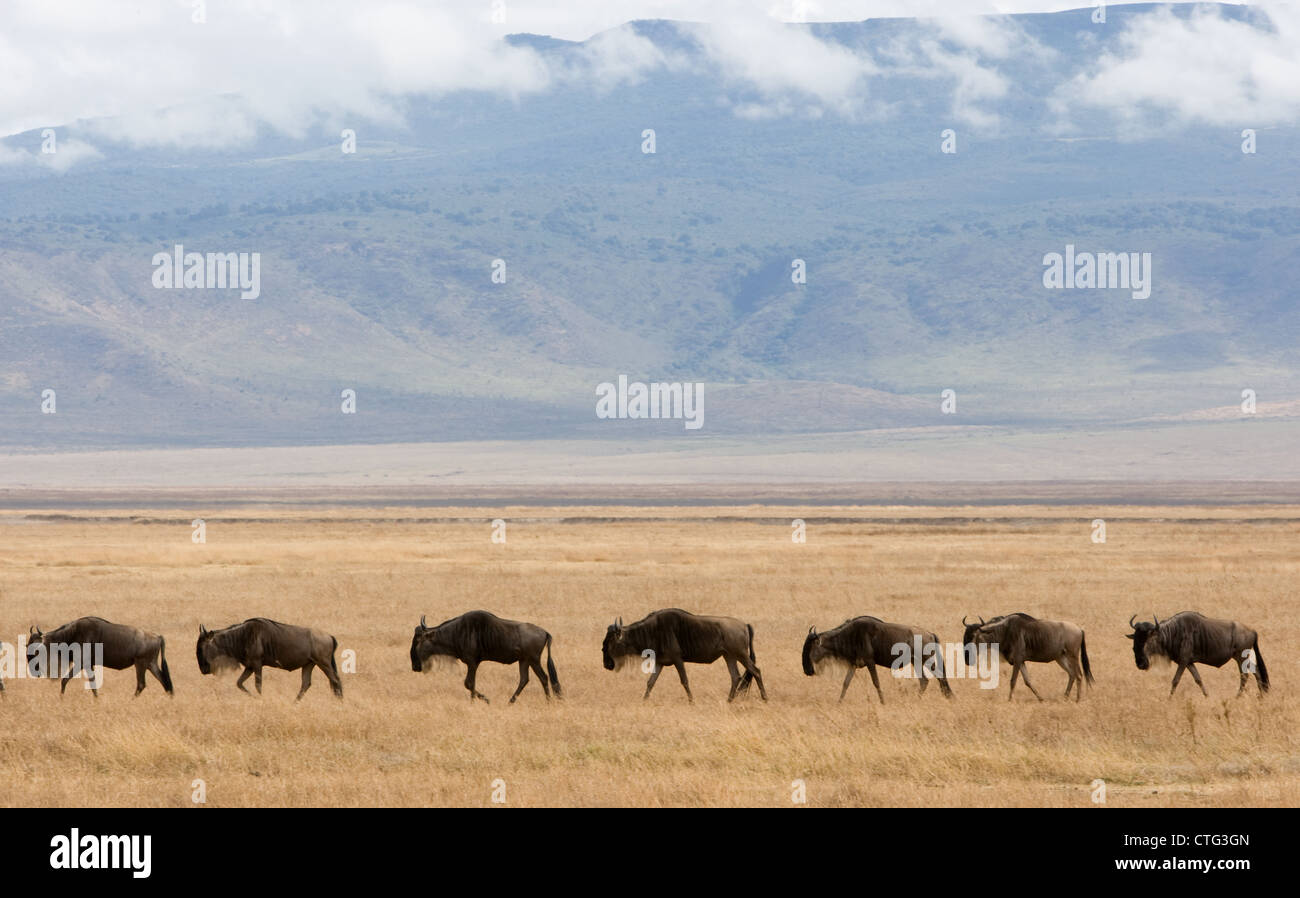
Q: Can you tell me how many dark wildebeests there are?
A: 7